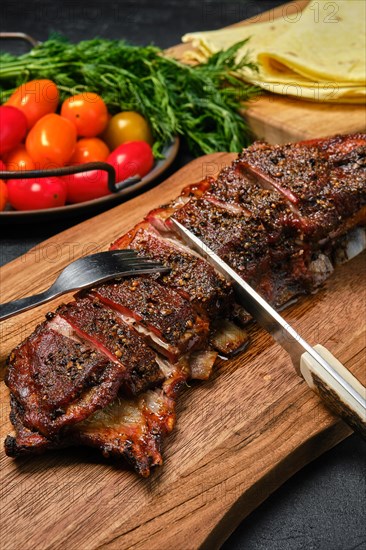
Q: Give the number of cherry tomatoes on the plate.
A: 12